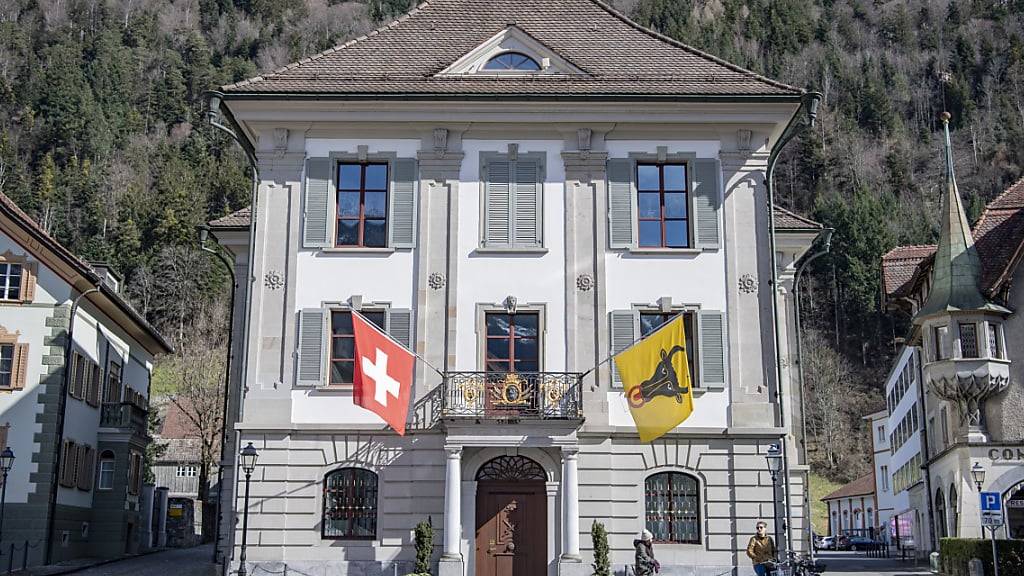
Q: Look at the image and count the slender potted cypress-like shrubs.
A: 2